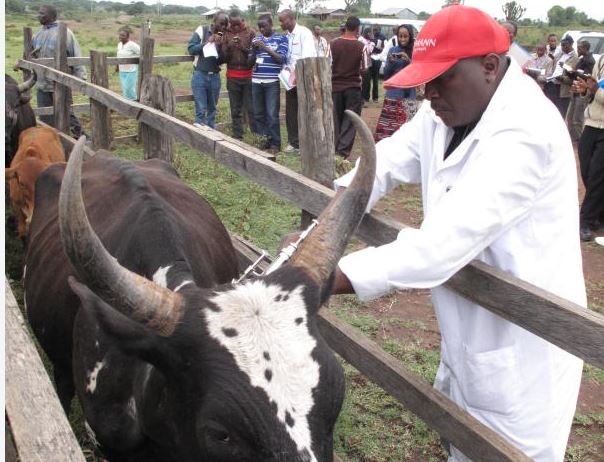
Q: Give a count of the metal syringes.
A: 2